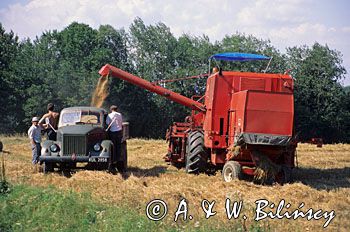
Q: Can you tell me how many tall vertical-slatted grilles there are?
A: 1